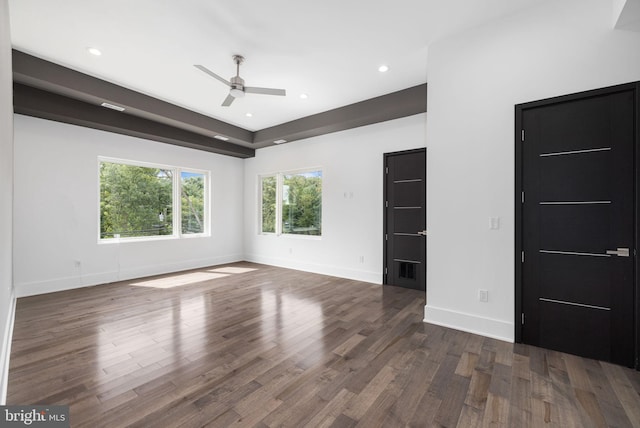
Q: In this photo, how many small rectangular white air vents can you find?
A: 3